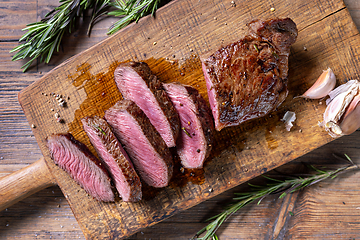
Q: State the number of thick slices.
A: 5